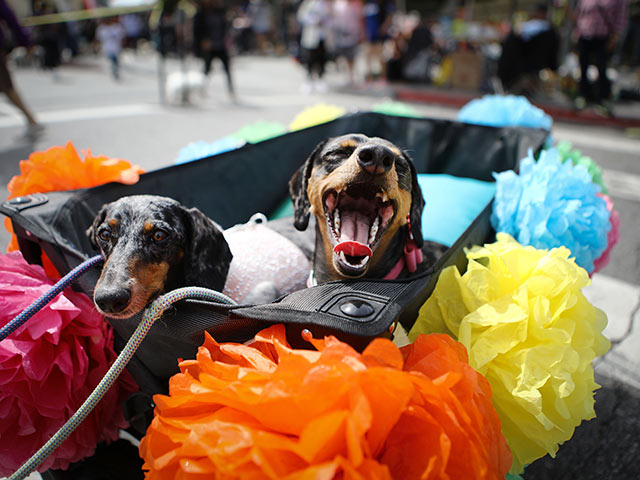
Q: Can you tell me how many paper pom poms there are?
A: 12